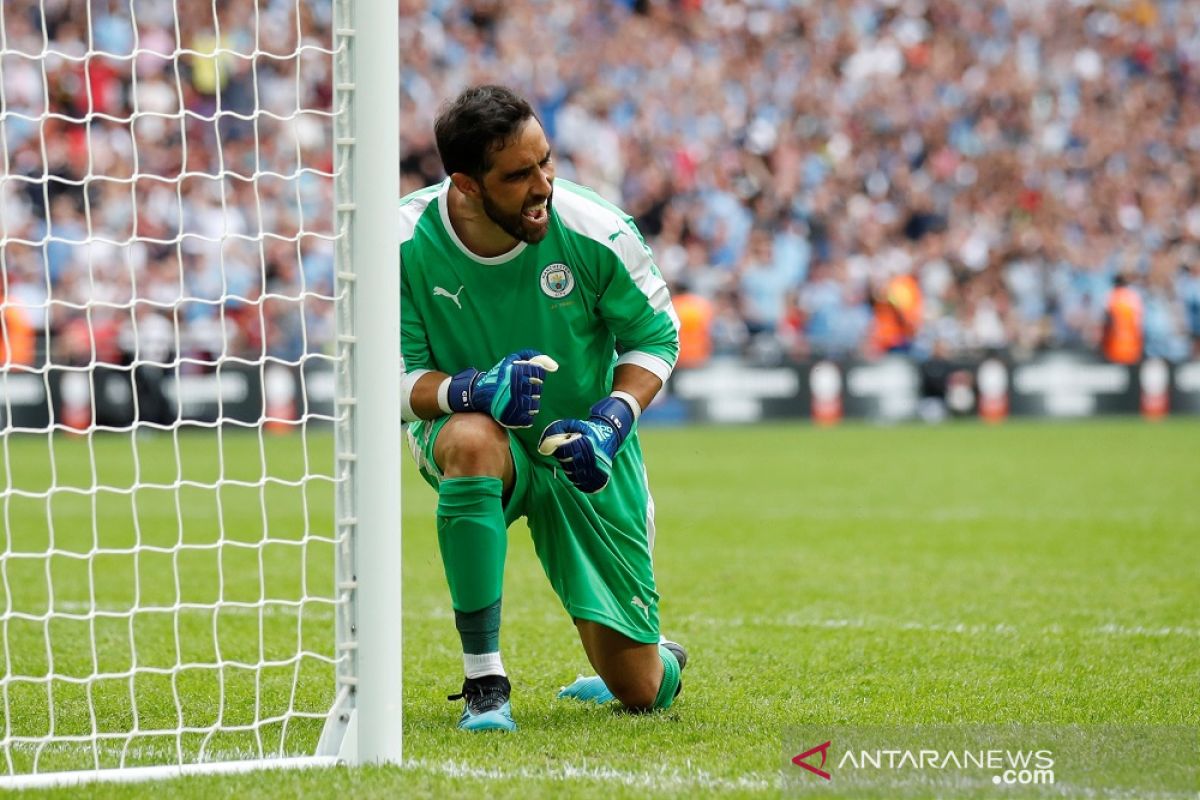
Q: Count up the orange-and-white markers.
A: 5